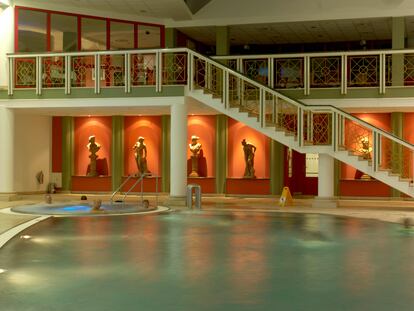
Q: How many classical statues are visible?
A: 5